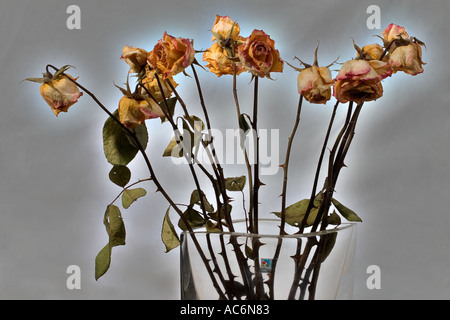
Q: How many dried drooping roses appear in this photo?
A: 13